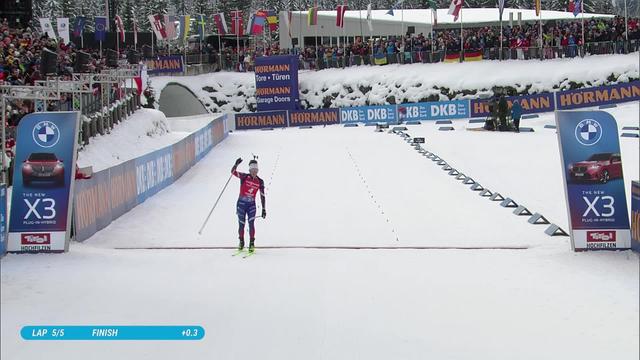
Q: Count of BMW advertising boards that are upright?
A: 2